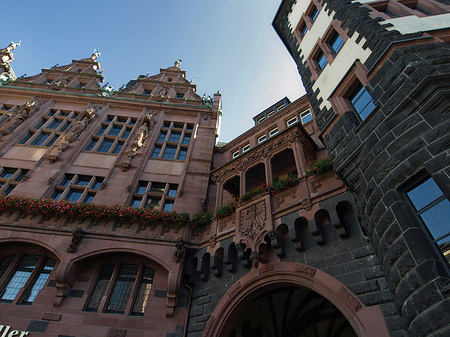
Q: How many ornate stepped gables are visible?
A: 3